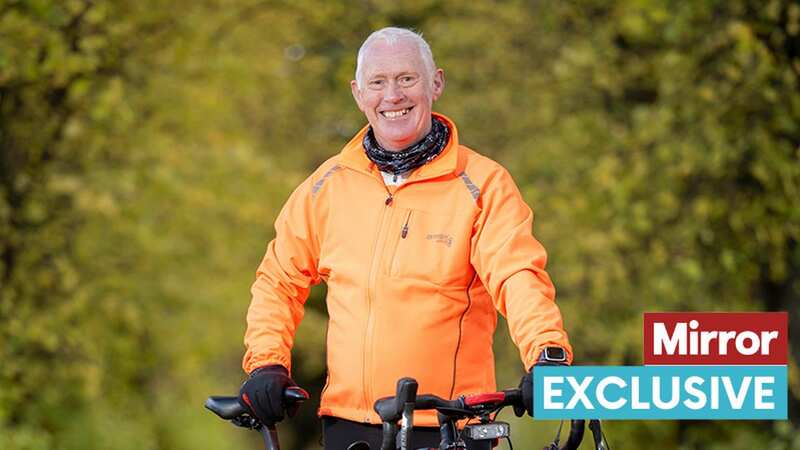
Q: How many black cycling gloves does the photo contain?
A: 2